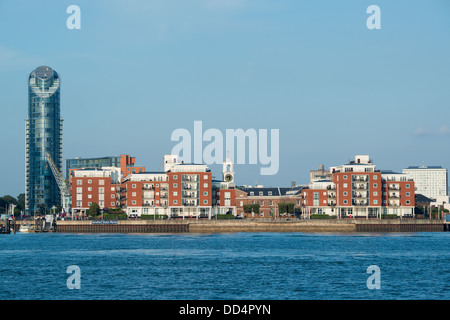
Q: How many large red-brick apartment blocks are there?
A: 2